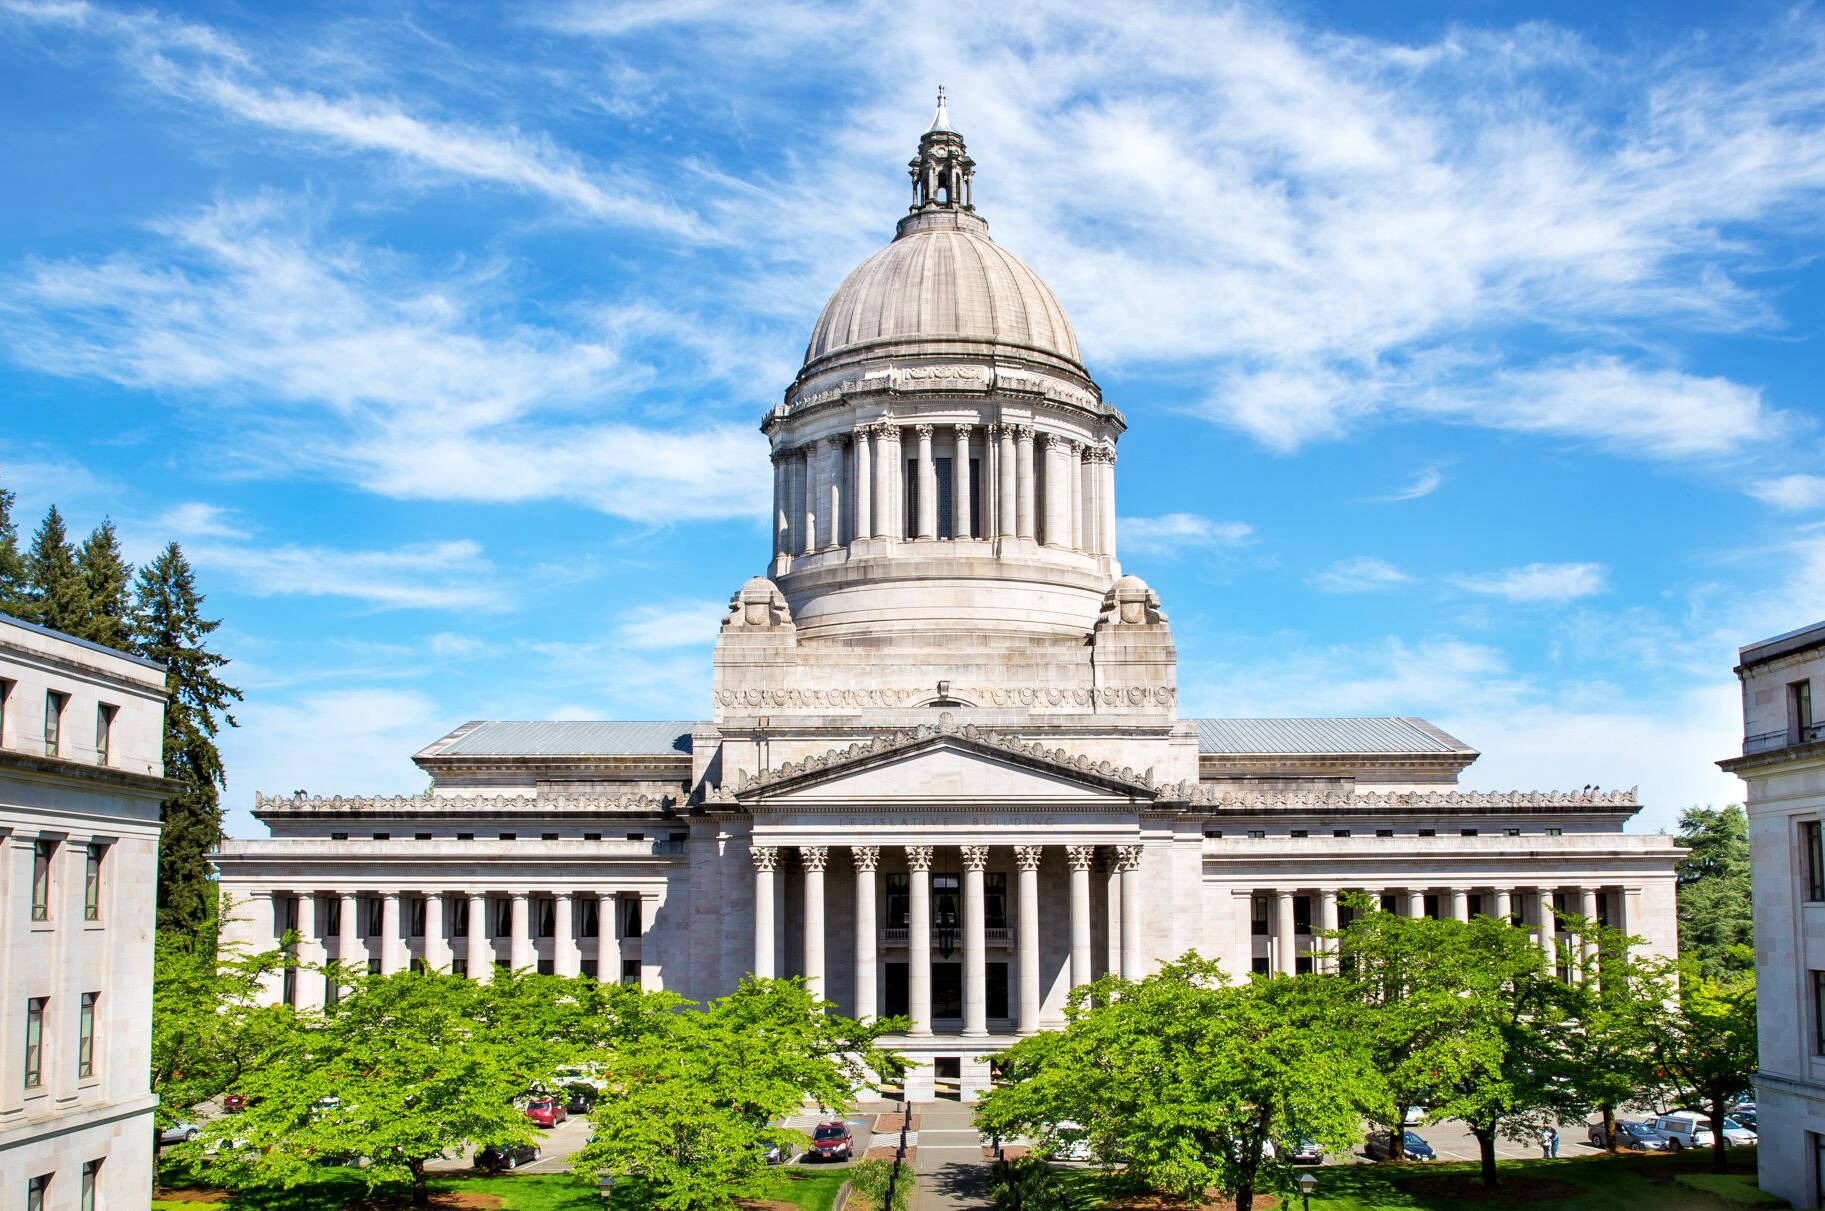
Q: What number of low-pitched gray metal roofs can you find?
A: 2